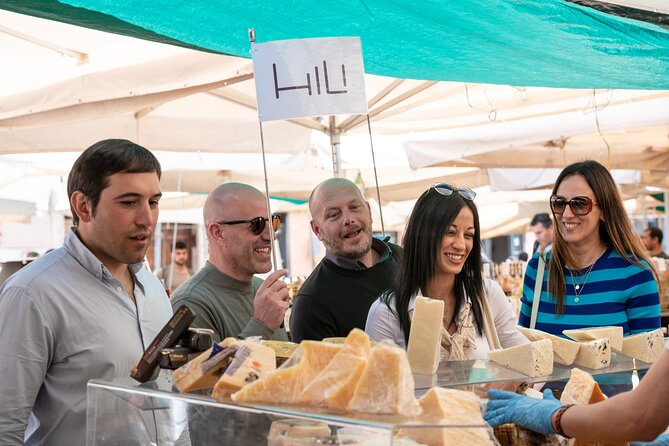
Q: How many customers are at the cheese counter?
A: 5